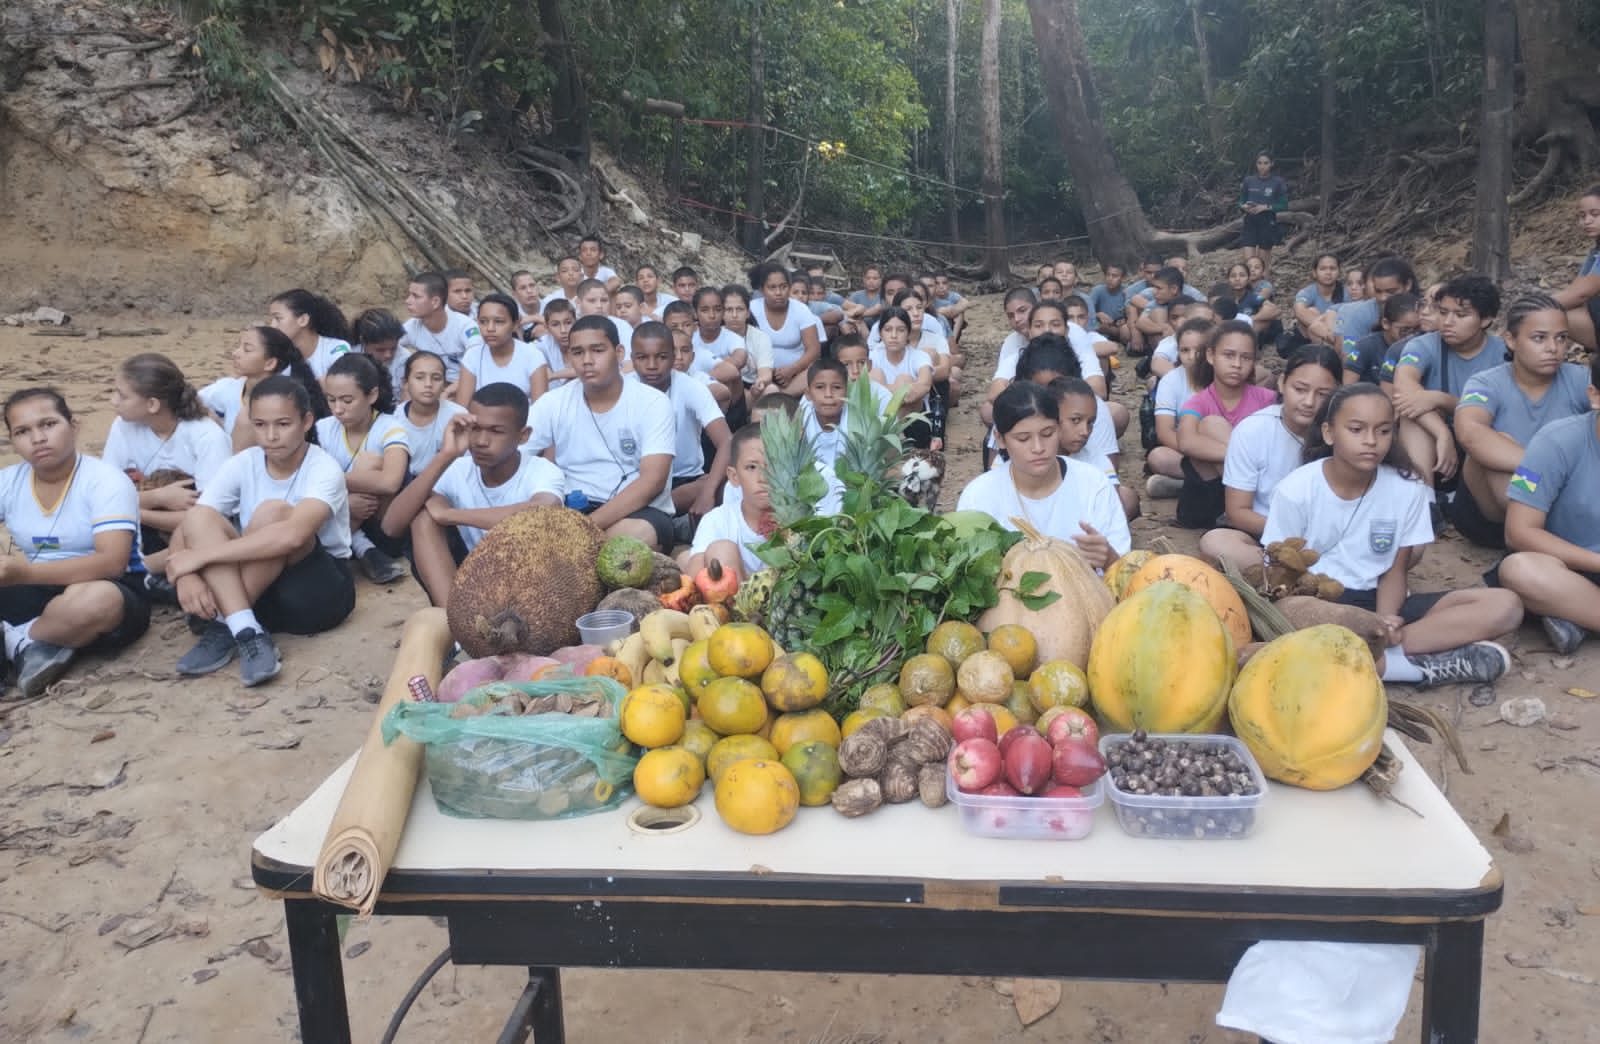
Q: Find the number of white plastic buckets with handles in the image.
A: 0